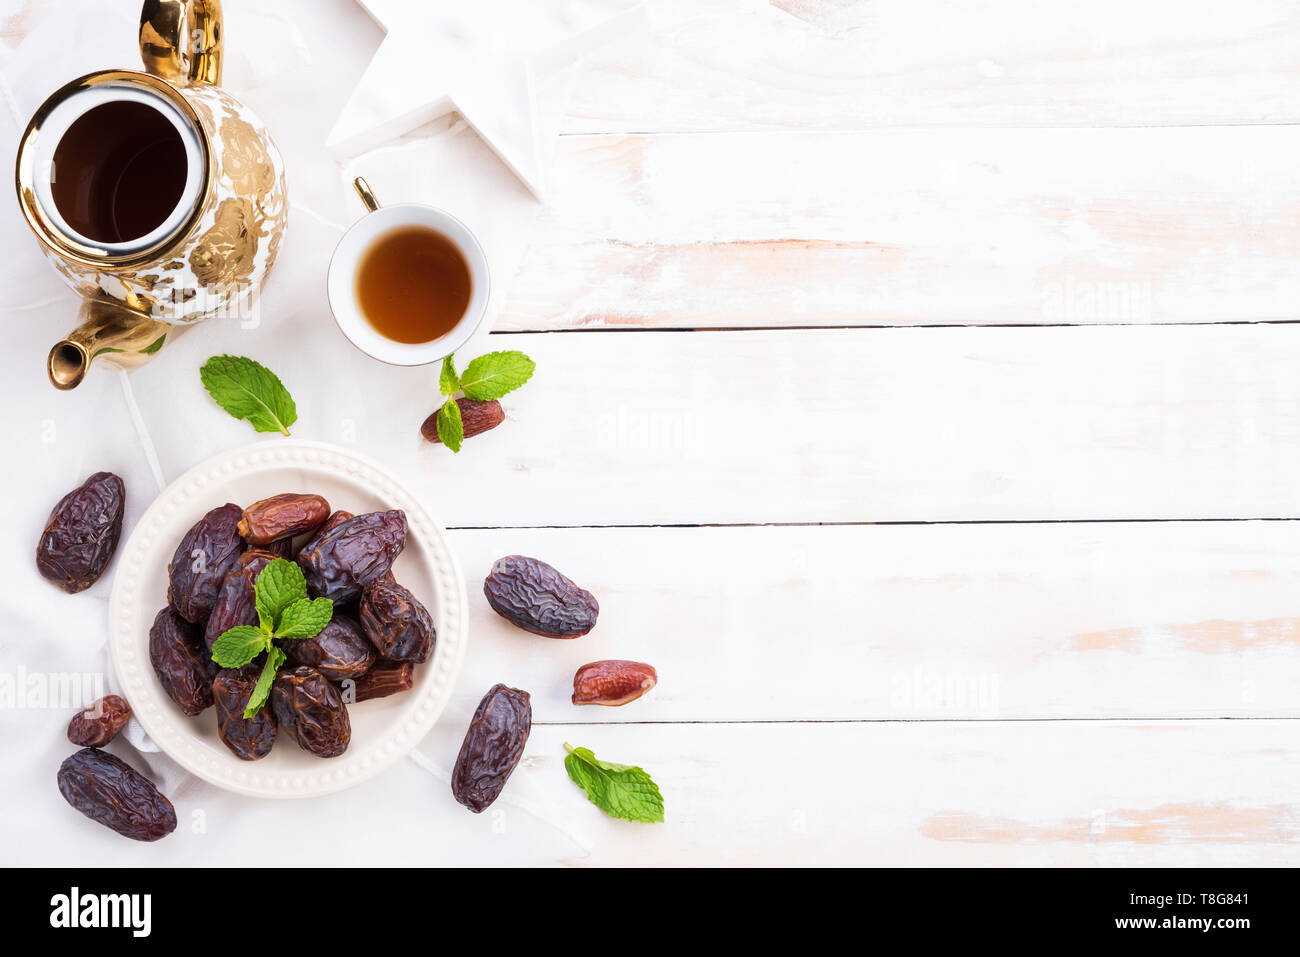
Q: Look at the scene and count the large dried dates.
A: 12